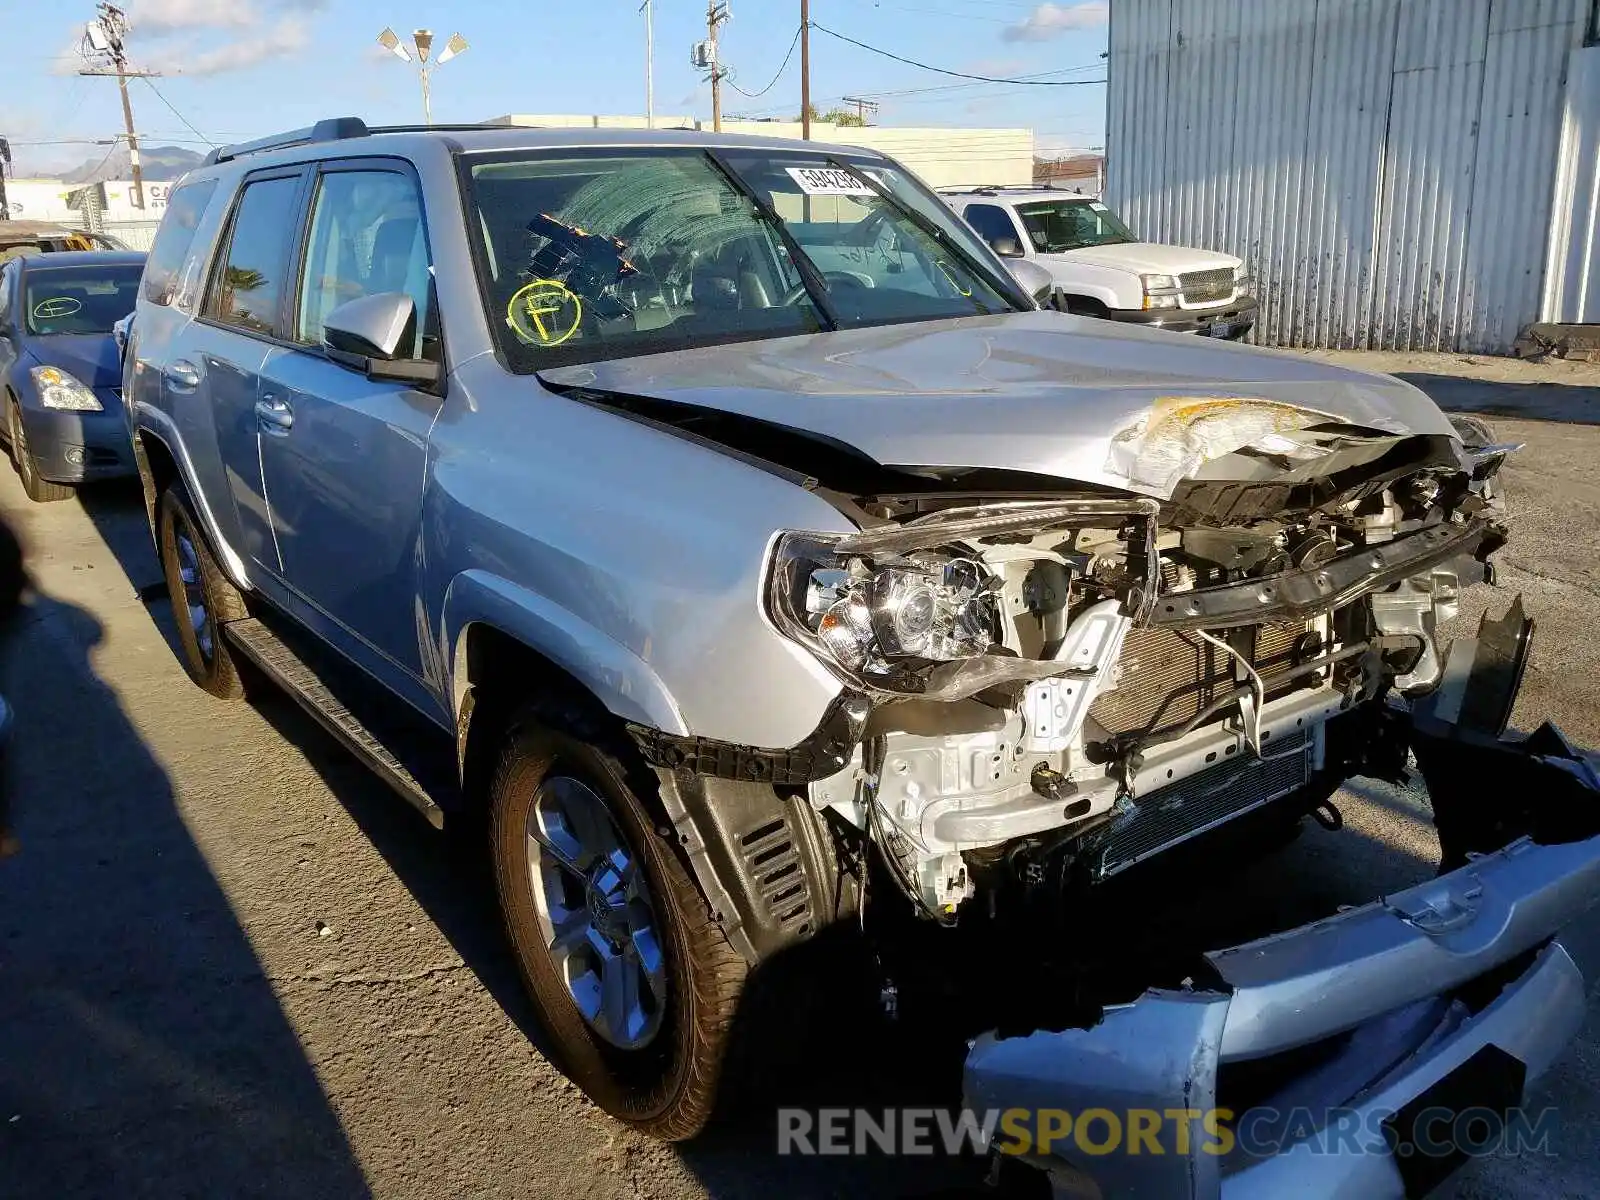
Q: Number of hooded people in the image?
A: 0